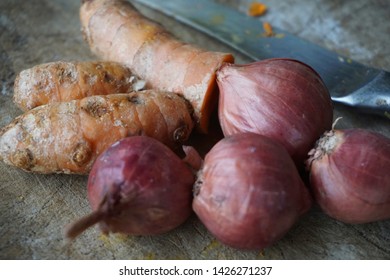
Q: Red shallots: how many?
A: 4